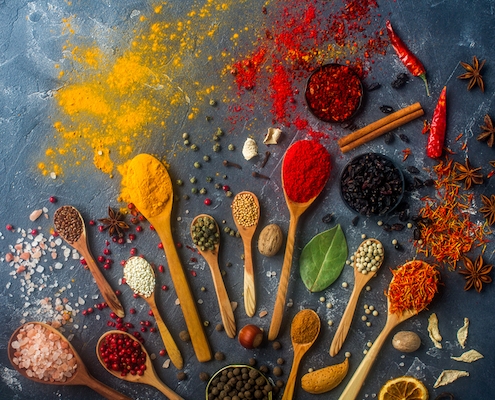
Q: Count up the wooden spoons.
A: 11